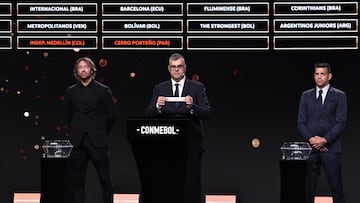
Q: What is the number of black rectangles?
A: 15